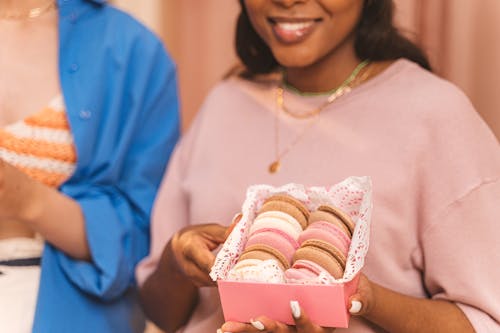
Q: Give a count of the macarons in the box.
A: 9